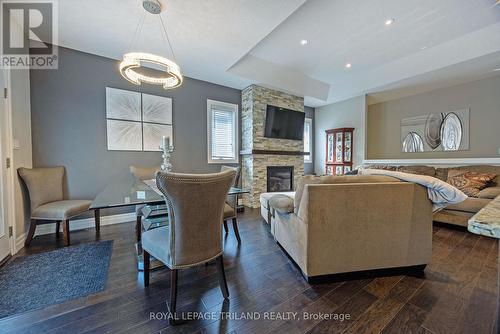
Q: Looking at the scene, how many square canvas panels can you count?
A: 4